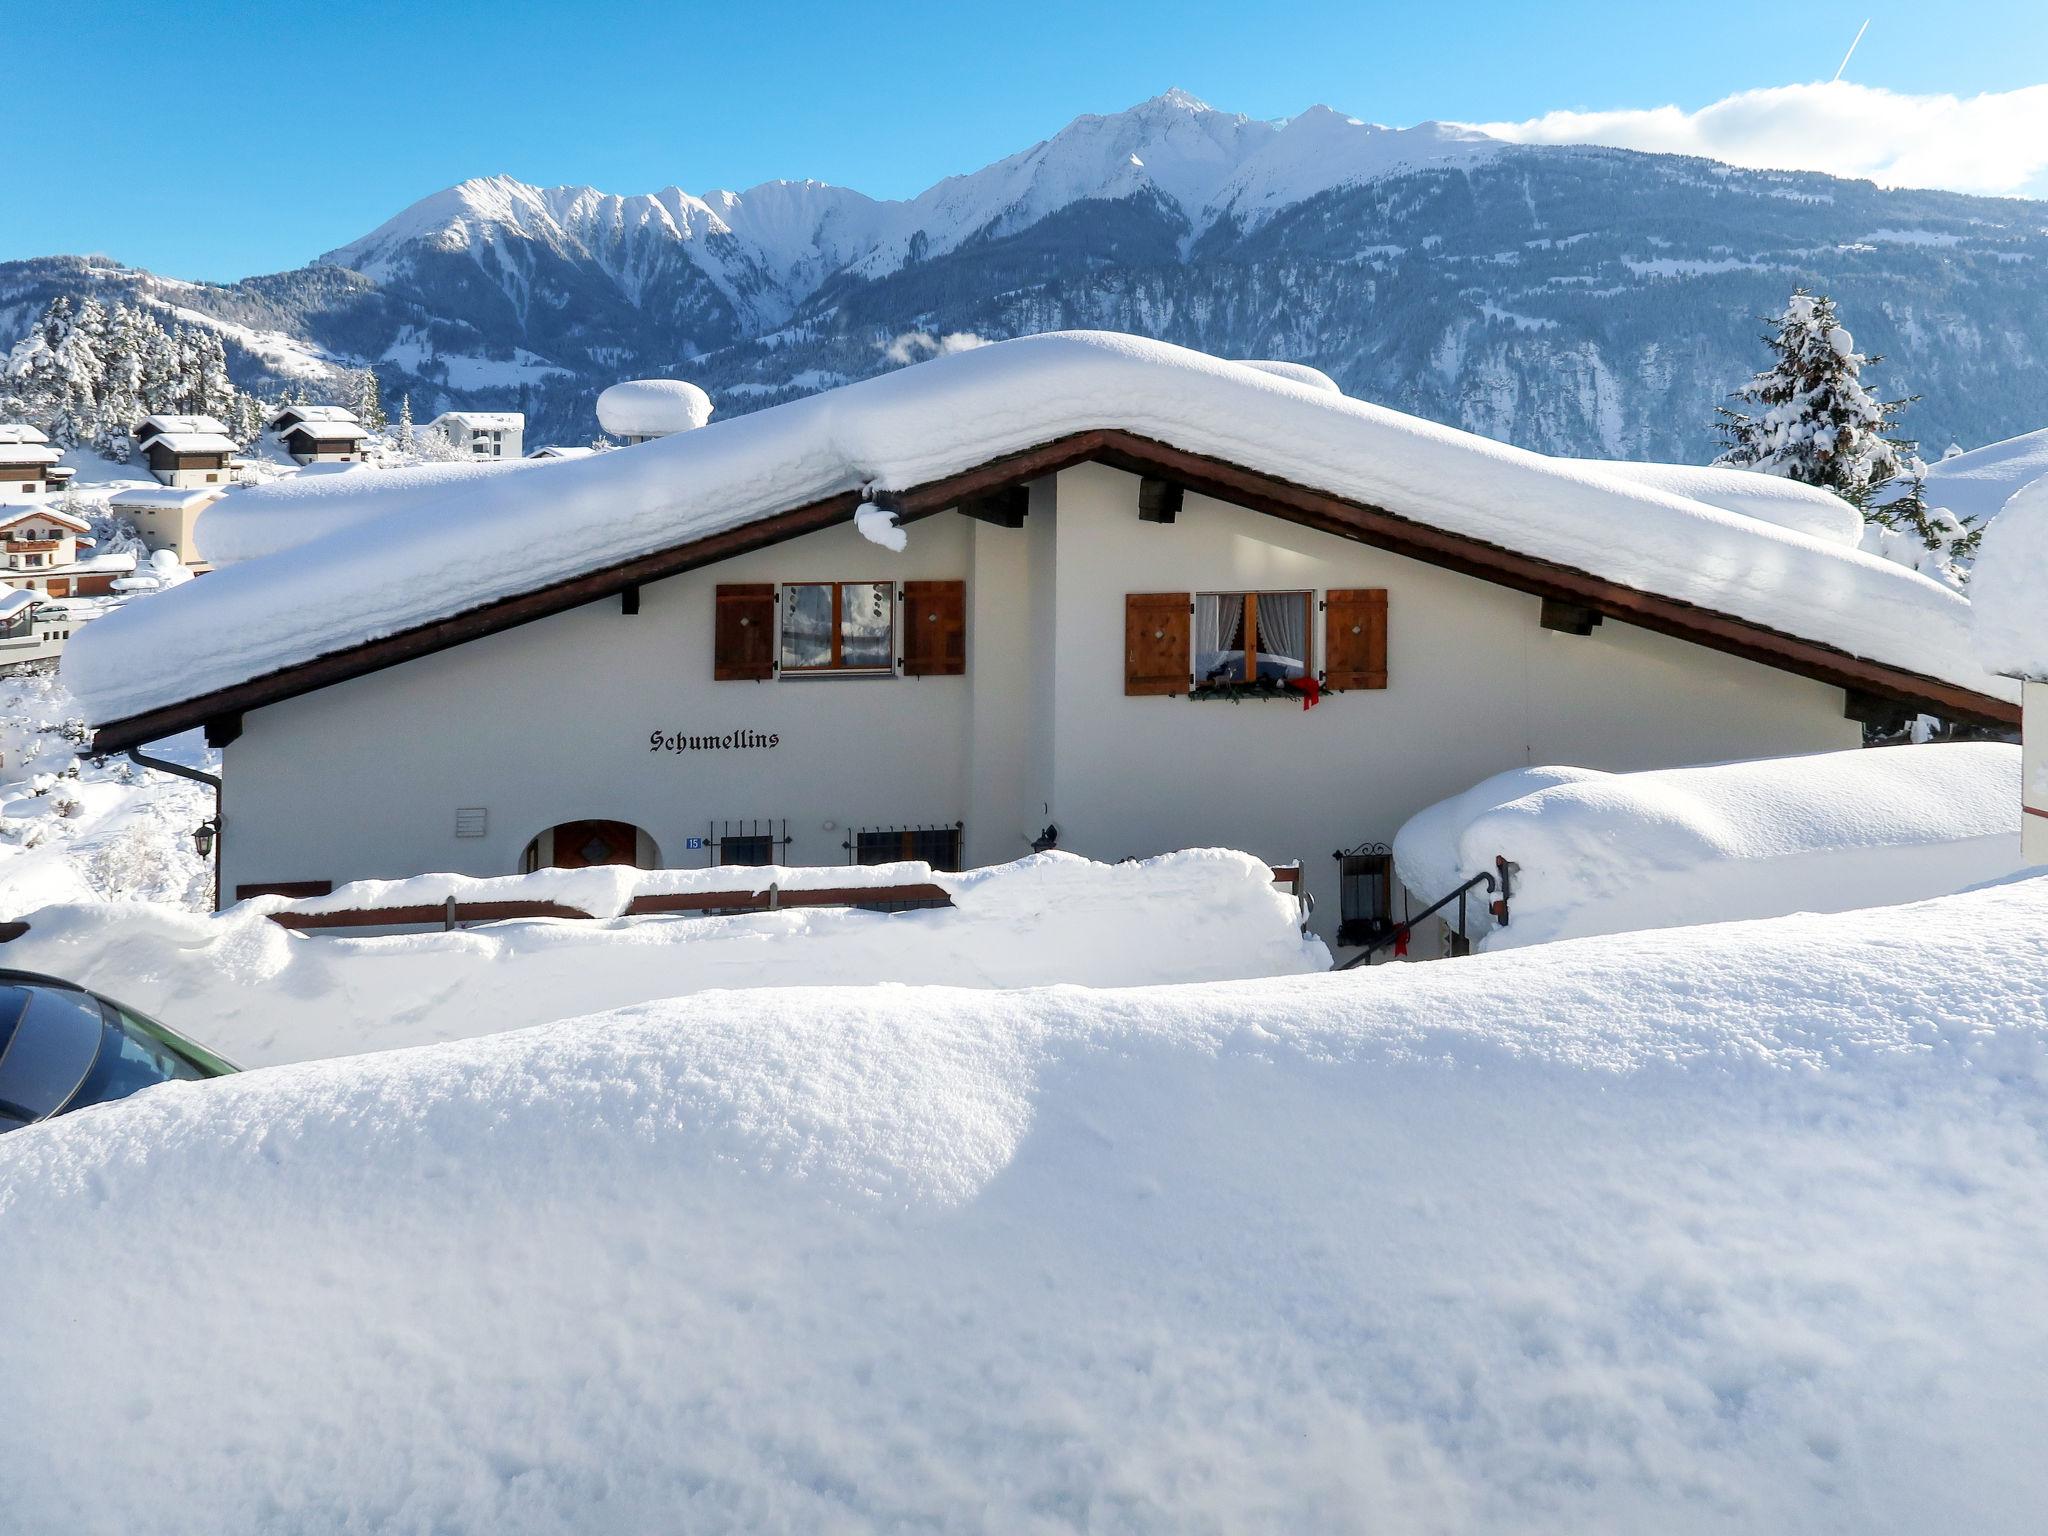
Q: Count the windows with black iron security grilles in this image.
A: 3